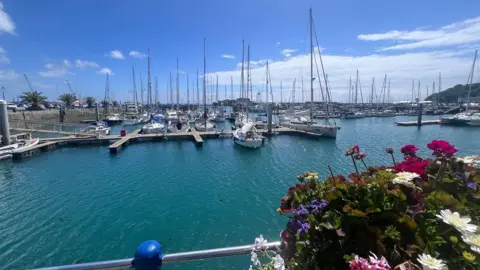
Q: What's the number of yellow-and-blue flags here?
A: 0